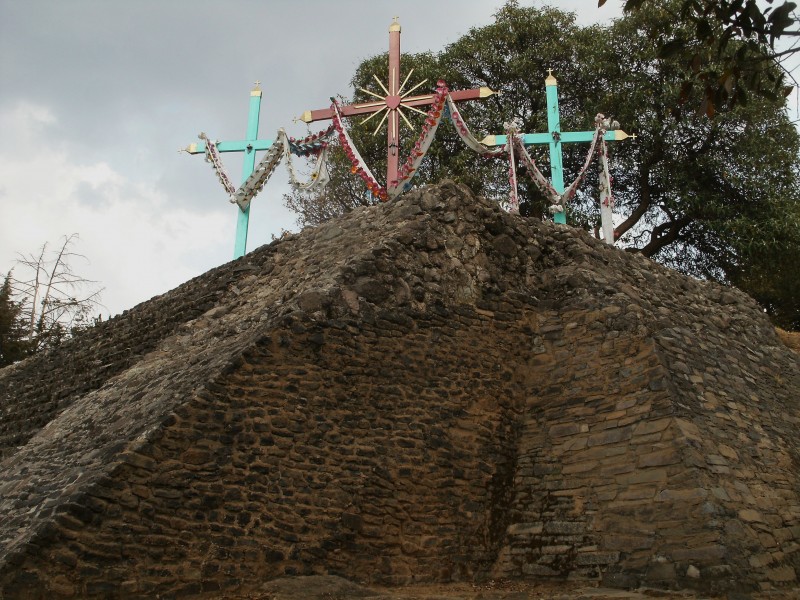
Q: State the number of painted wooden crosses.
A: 3